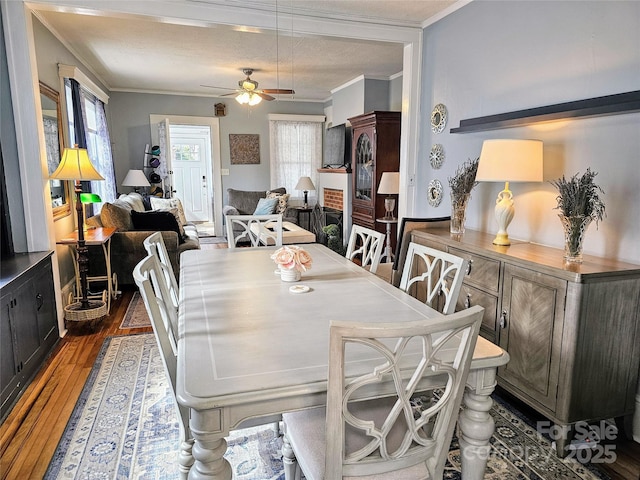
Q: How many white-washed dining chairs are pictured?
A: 6